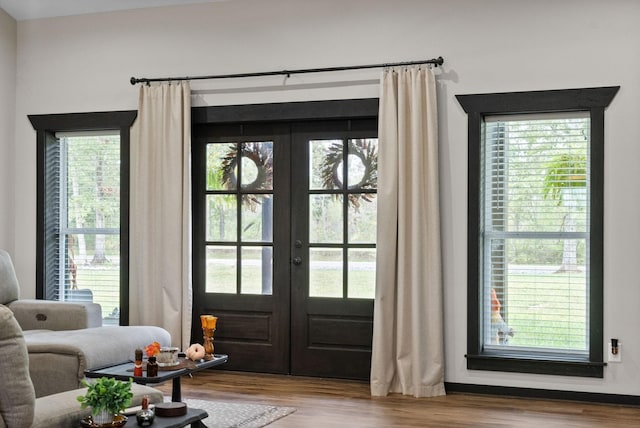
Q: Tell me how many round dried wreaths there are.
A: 2